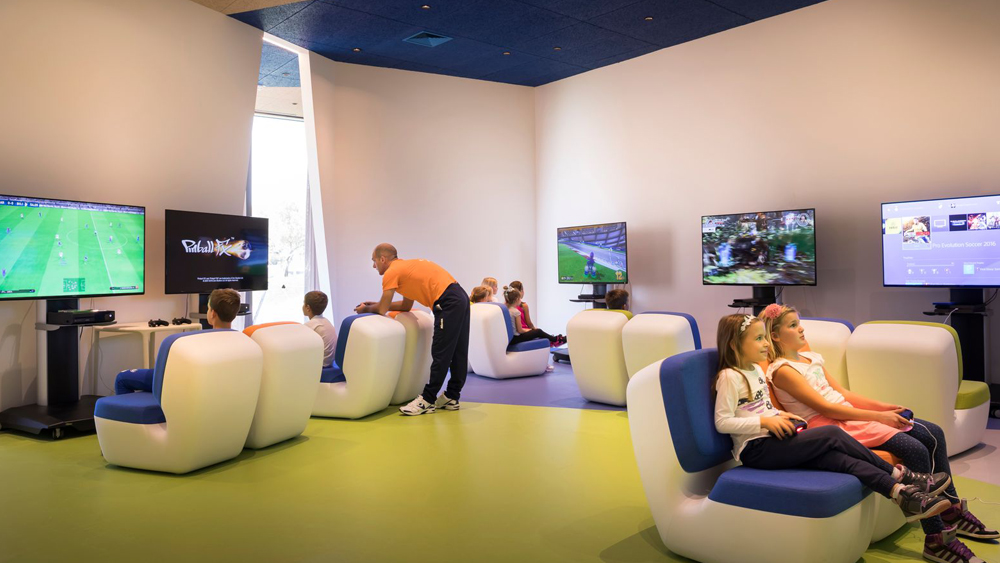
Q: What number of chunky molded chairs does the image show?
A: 11